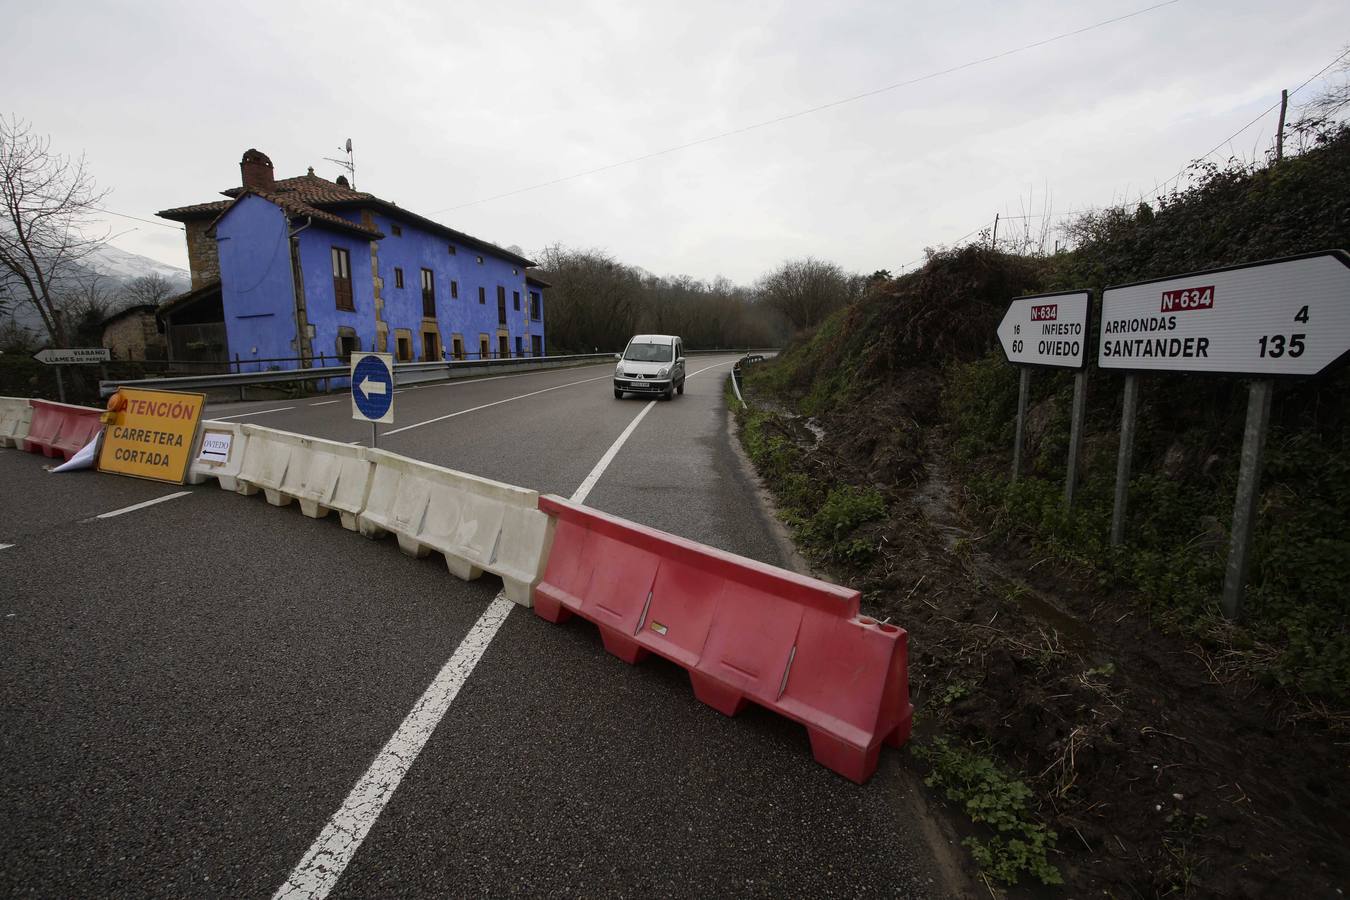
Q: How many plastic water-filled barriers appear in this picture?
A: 6